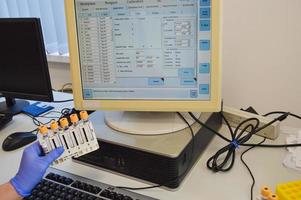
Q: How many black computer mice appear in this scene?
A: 1